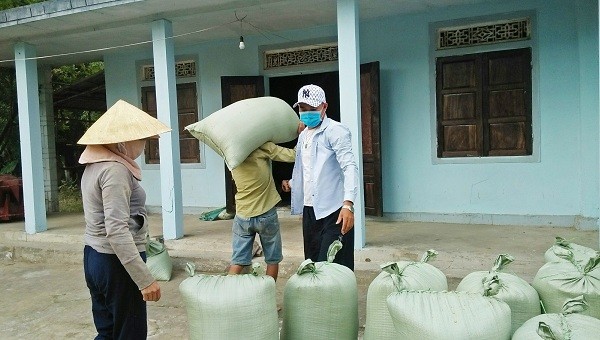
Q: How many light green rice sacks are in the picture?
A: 10